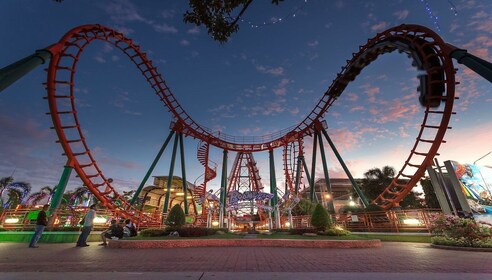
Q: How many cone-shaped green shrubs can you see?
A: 2